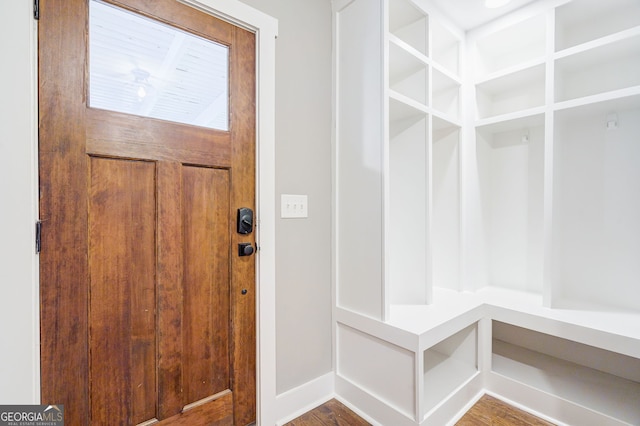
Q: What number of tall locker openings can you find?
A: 4